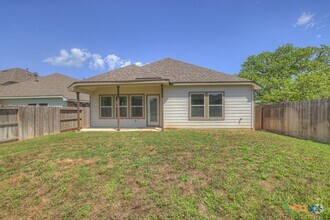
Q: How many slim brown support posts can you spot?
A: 3